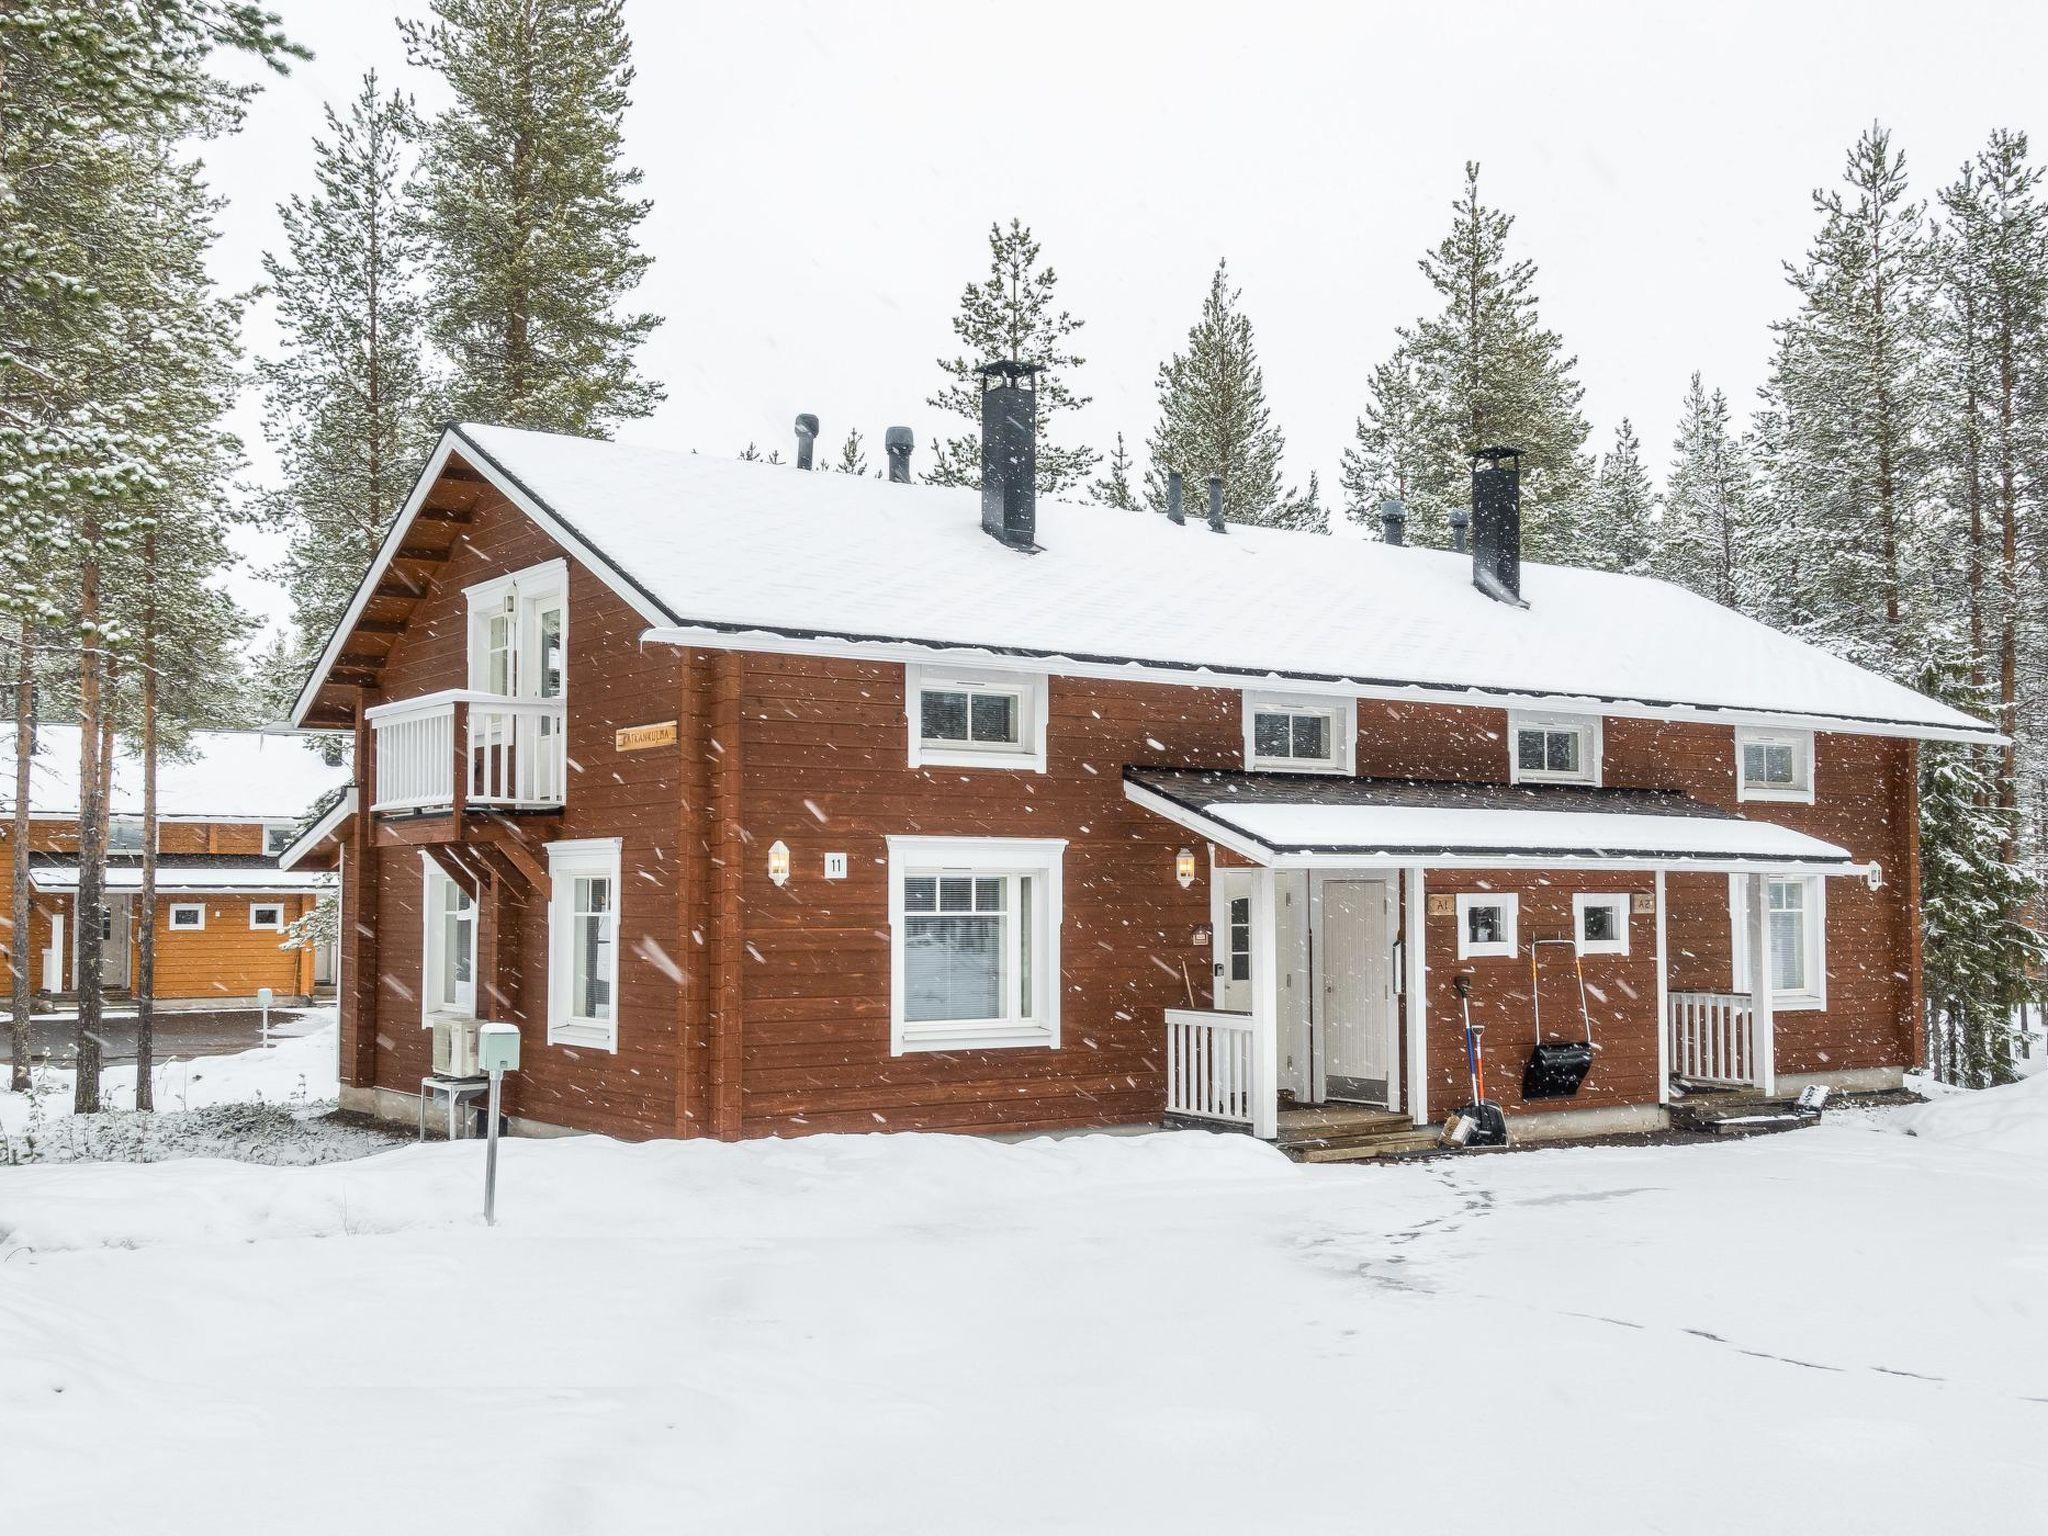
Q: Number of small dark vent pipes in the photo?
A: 6